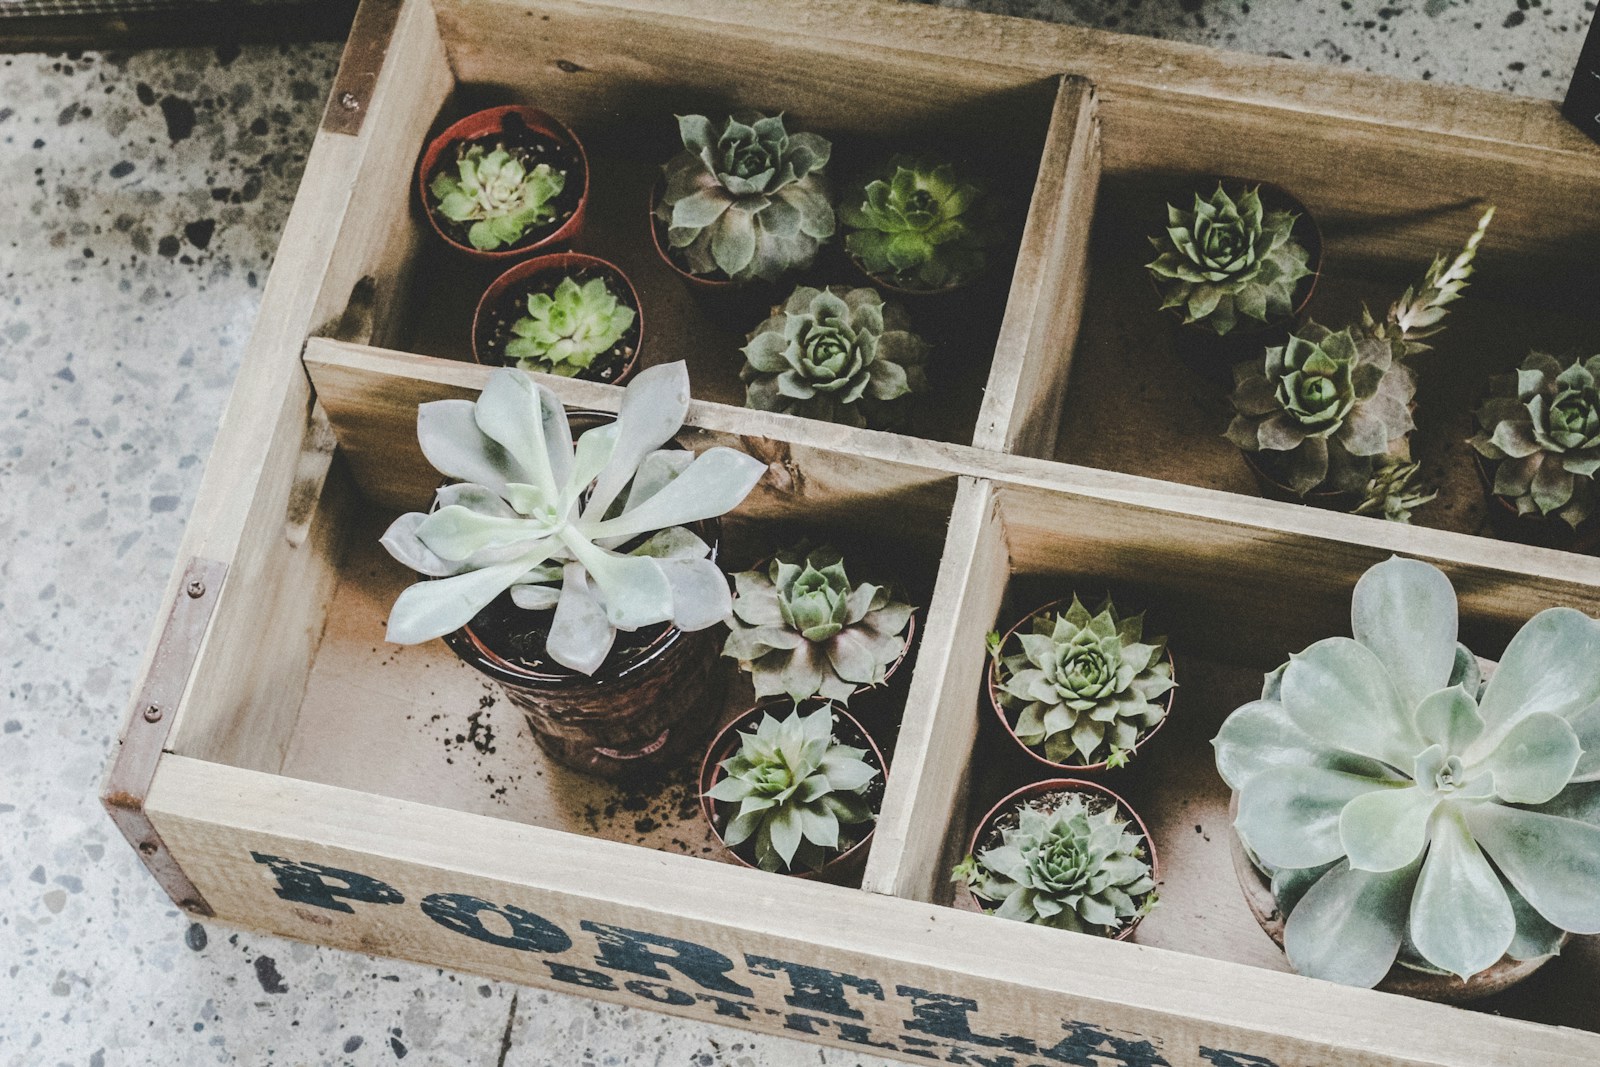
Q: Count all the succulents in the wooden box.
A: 14